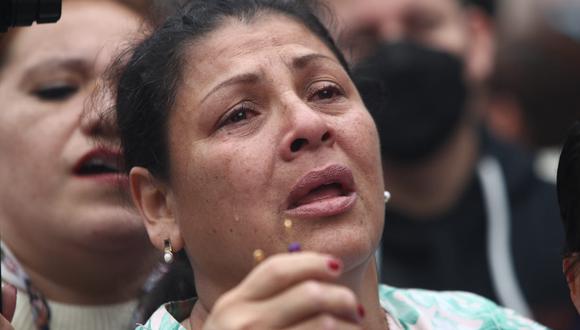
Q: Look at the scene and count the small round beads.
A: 3